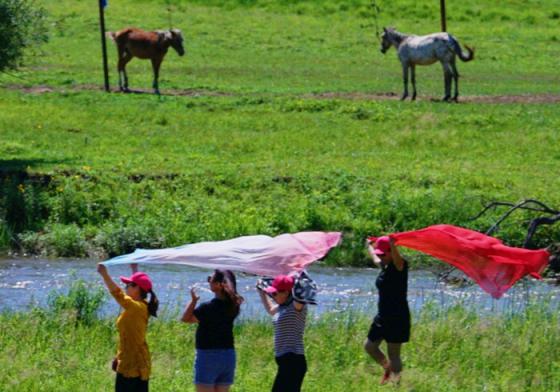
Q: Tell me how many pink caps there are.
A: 3